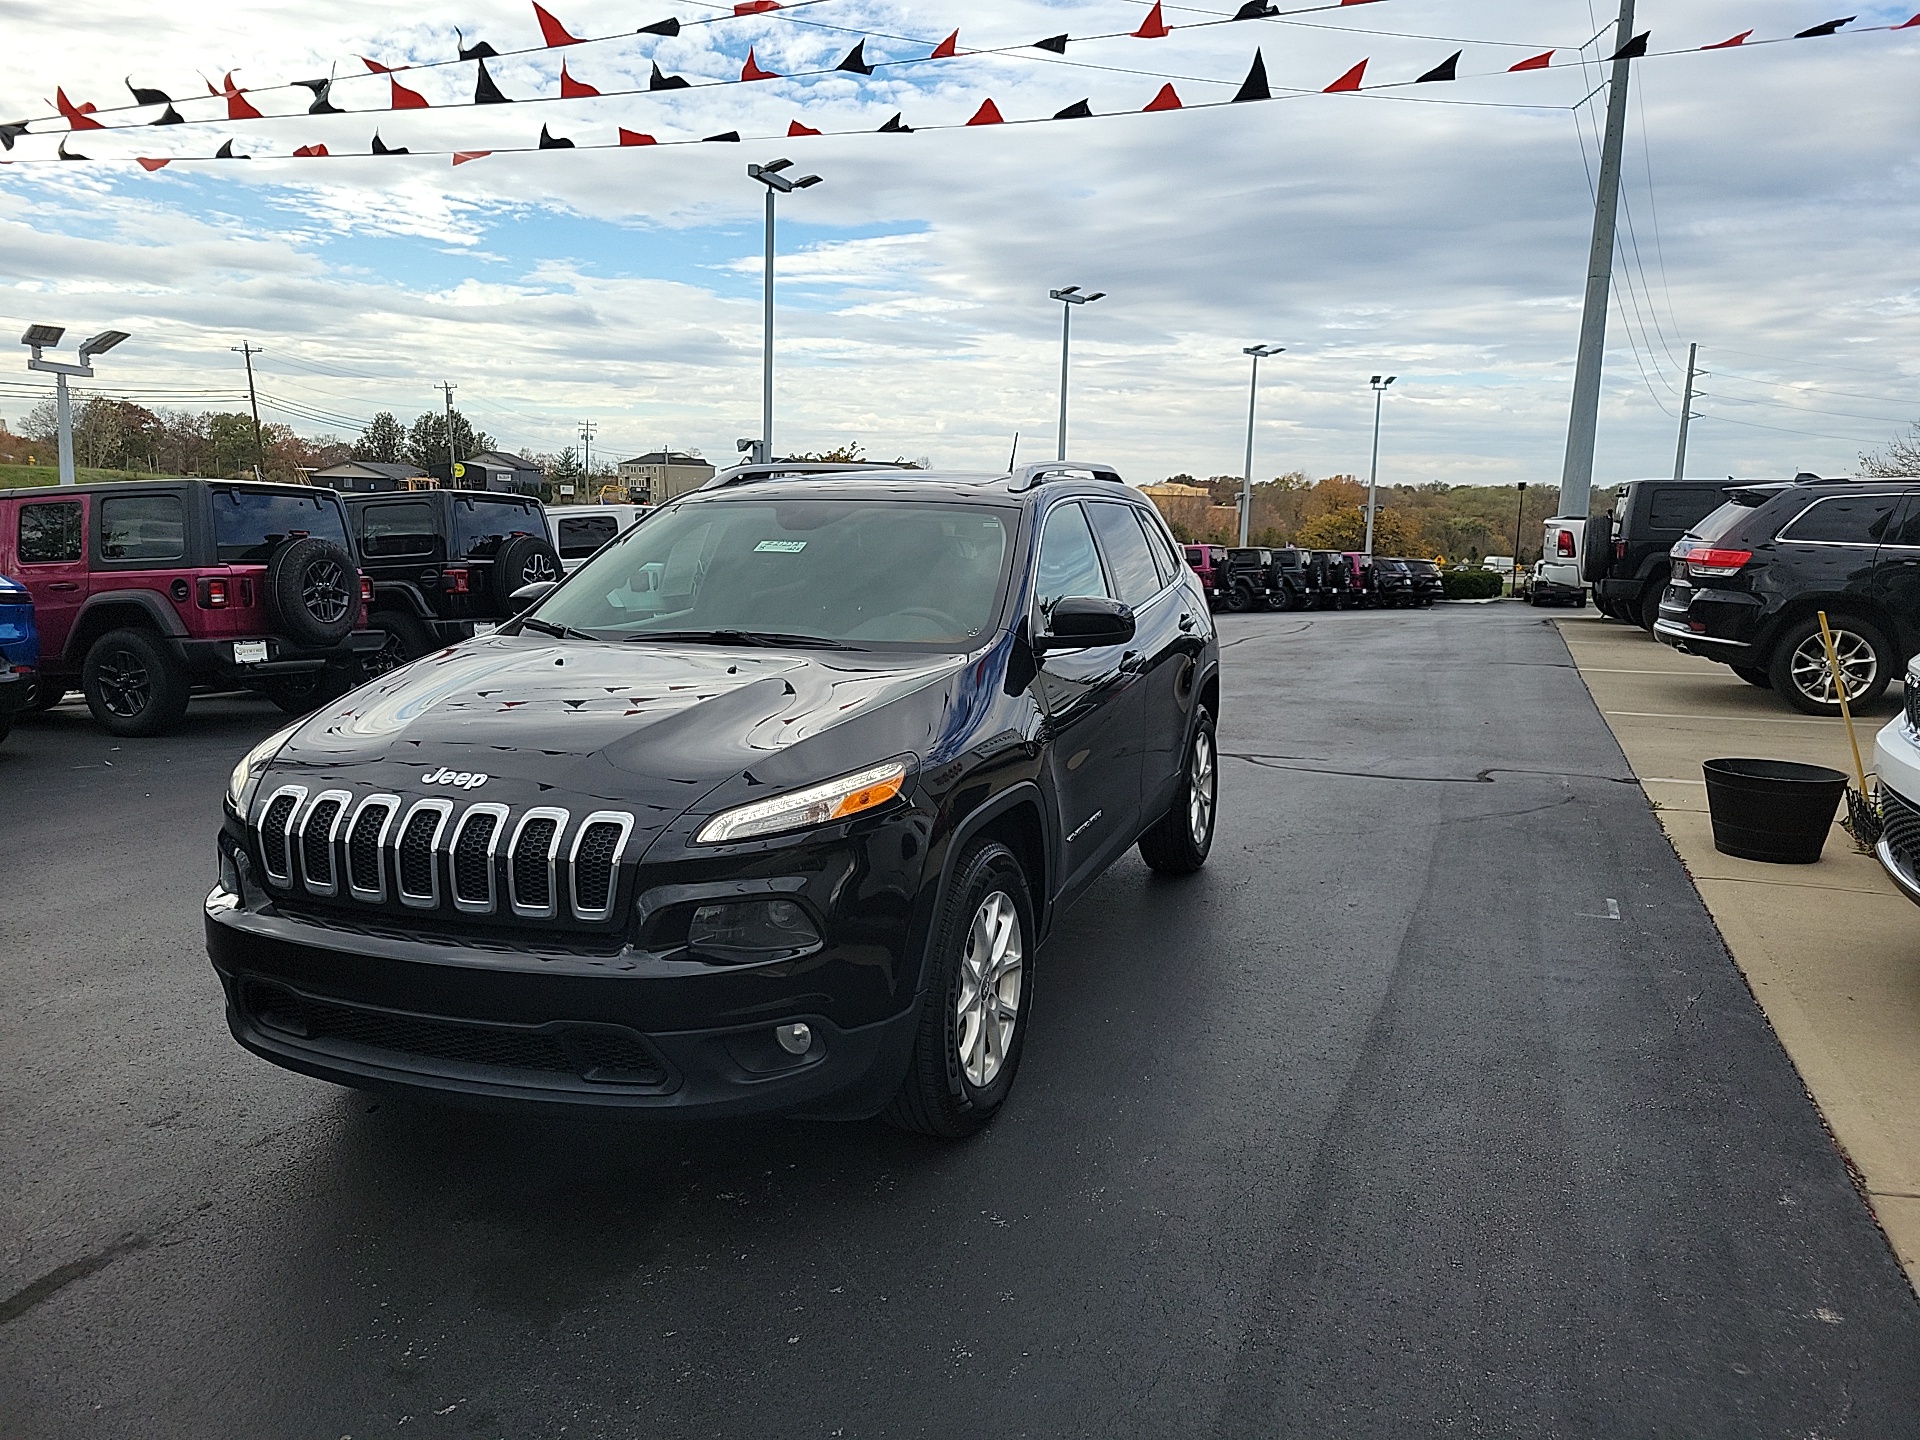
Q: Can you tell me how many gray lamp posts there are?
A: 5